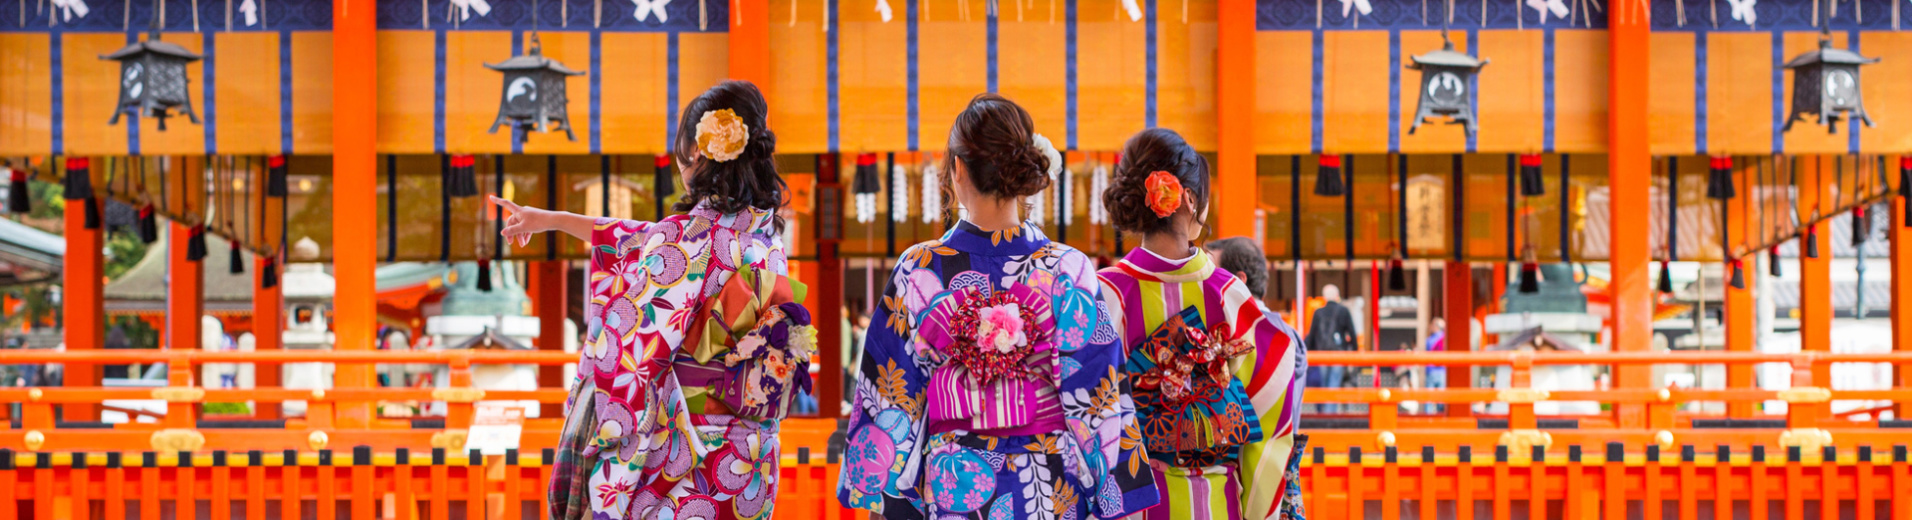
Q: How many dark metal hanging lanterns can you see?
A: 4